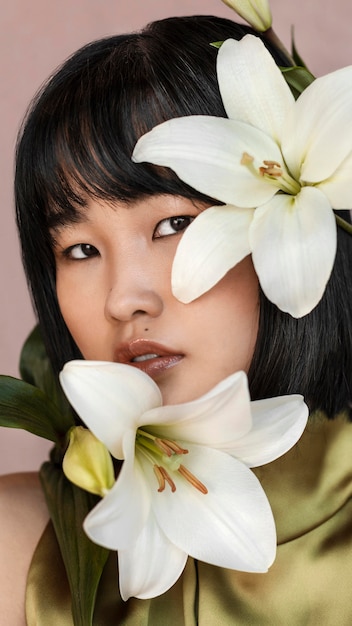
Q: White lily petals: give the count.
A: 12